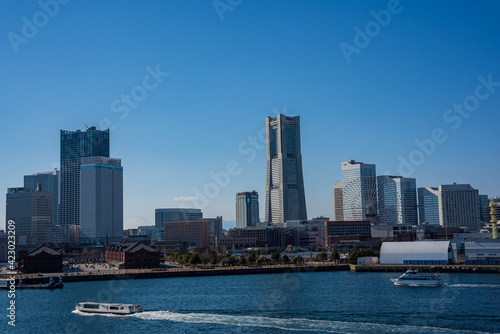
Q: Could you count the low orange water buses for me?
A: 0